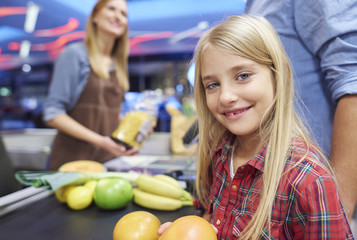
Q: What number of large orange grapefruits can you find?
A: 2